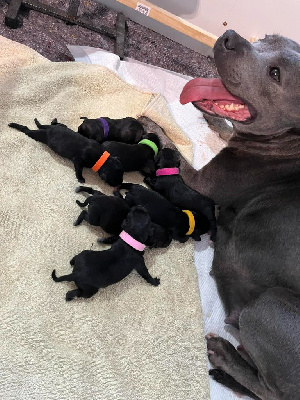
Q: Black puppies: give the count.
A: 7